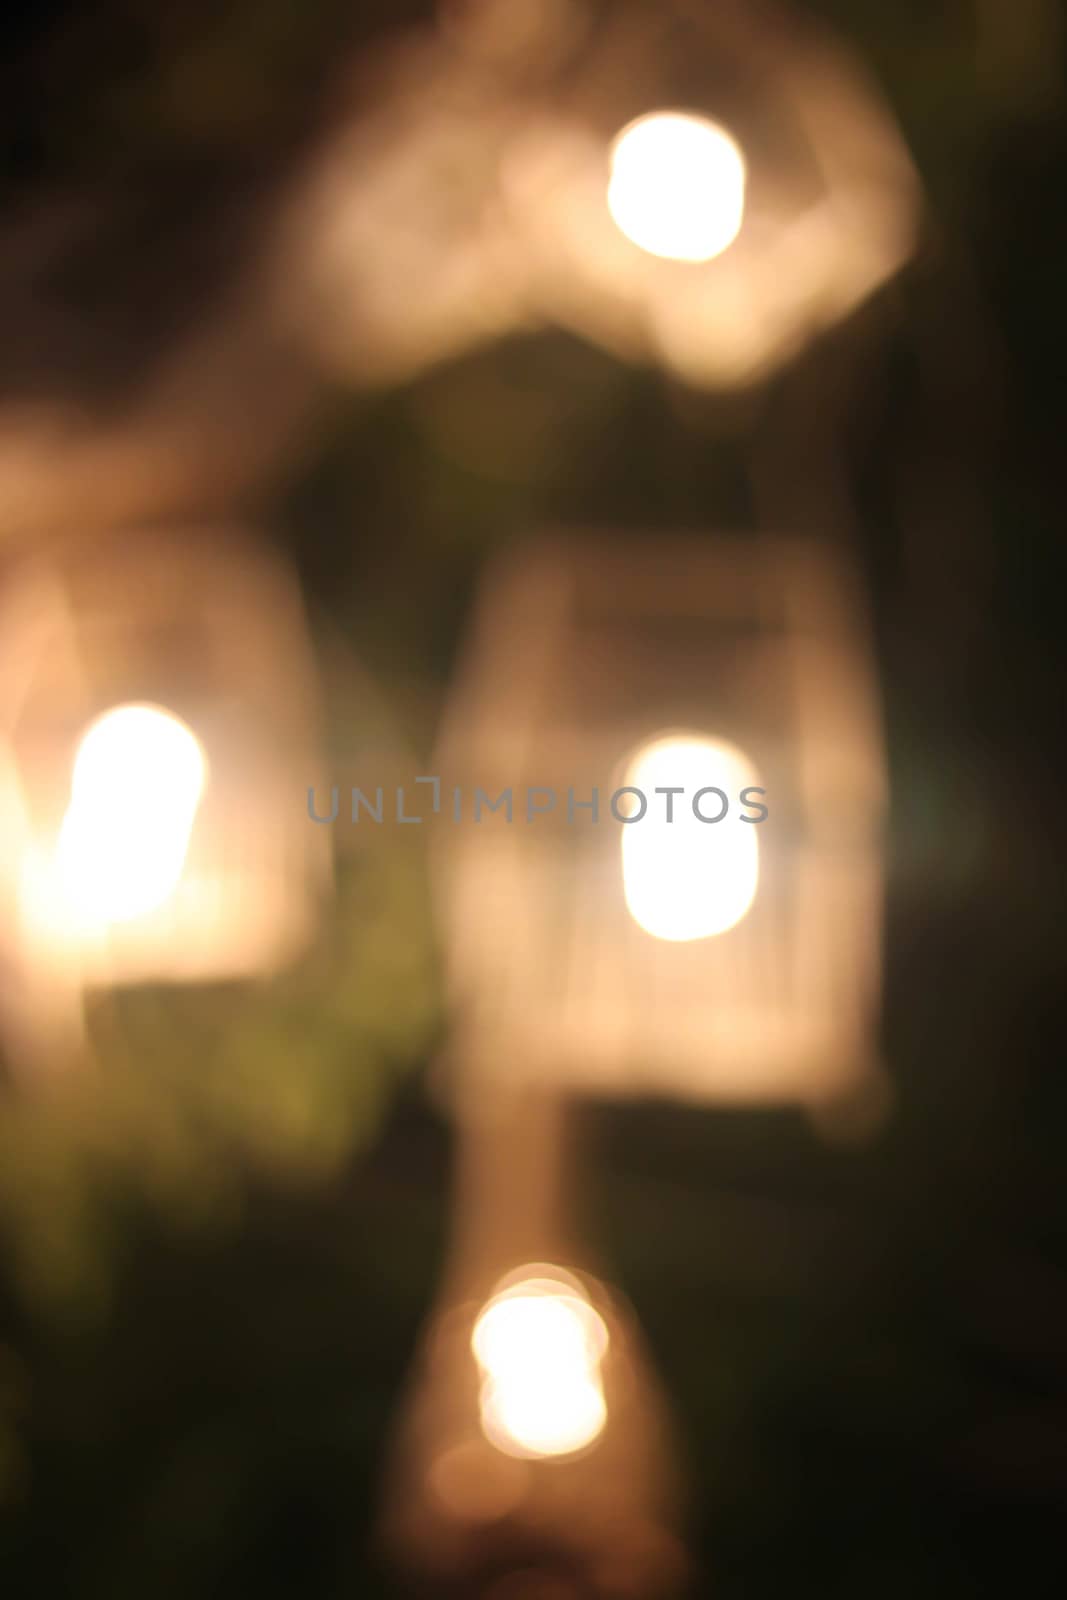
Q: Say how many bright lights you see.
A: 4